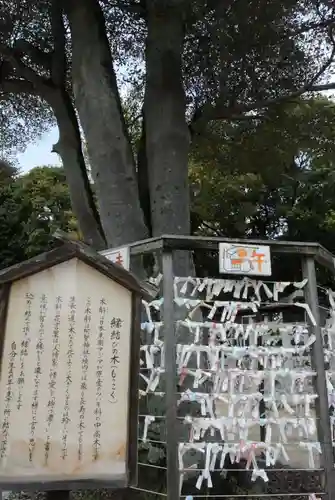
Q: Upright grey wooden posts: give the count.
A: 2